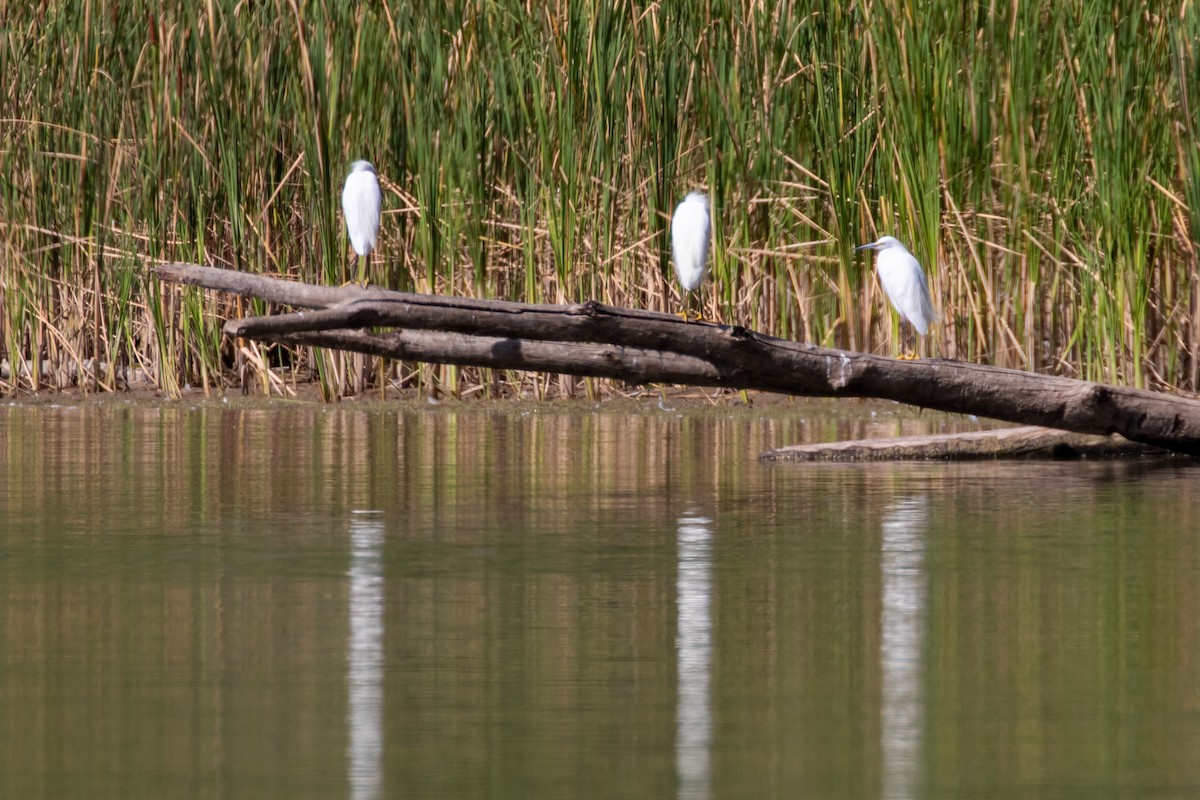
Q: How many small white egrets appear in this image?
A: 3